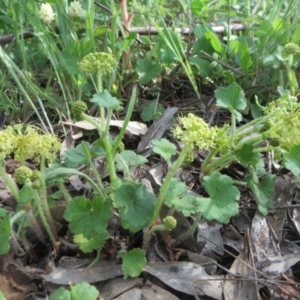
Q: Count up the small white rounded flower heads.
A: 2